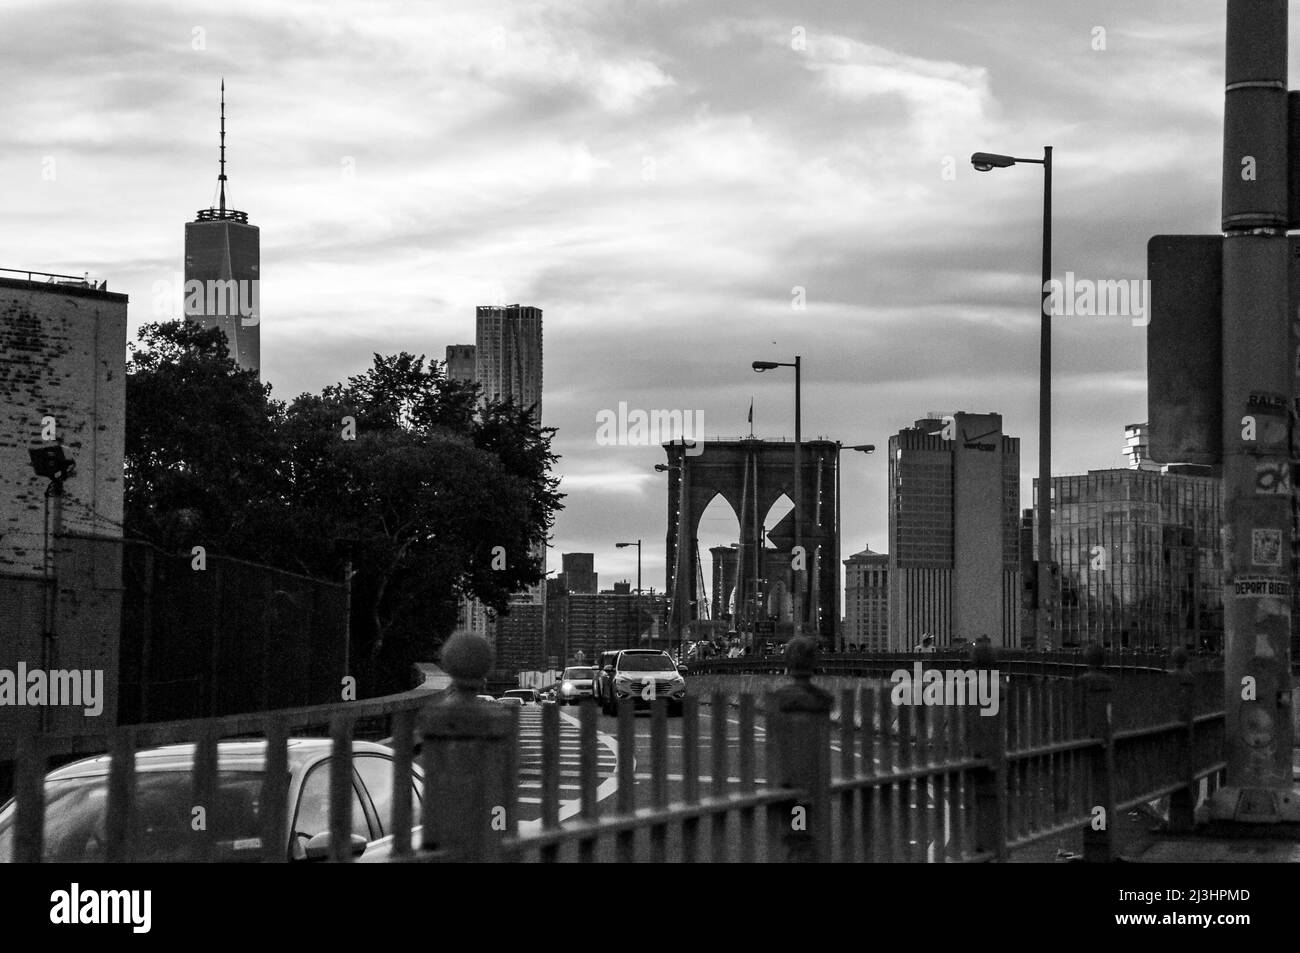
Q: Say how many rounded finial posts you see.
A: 5